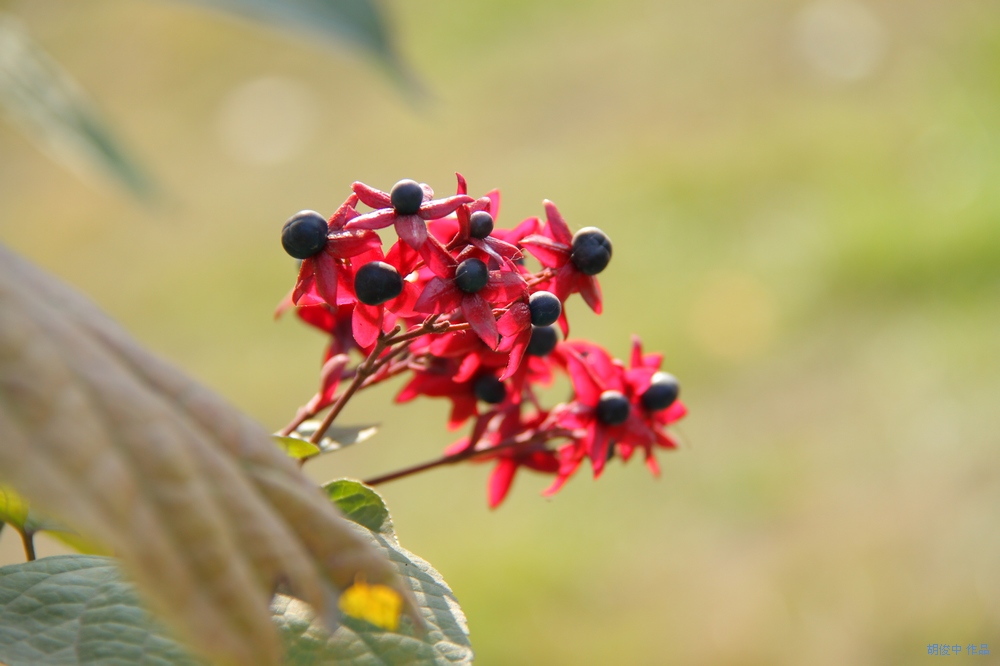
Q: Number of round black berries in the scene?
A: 11